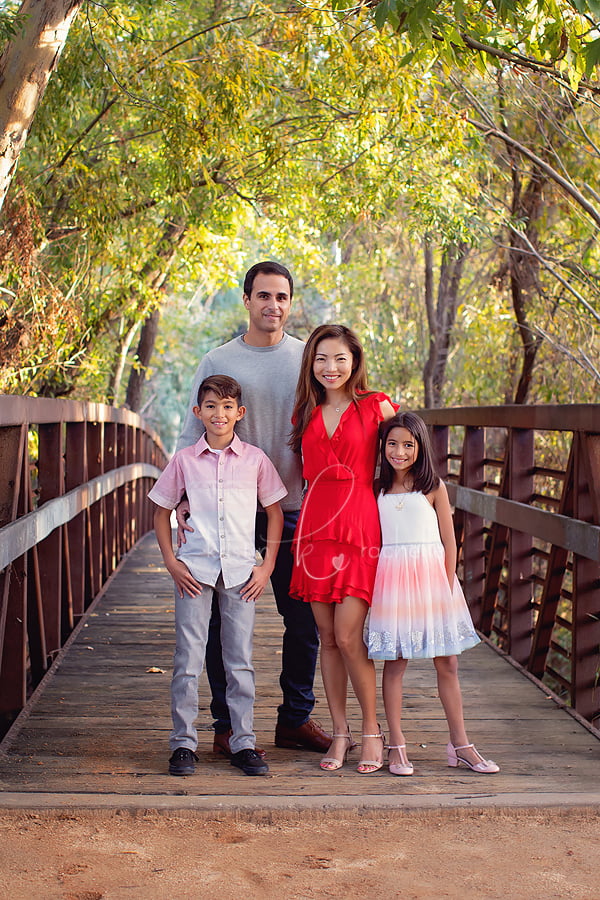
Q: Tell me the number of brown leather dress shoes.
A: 2